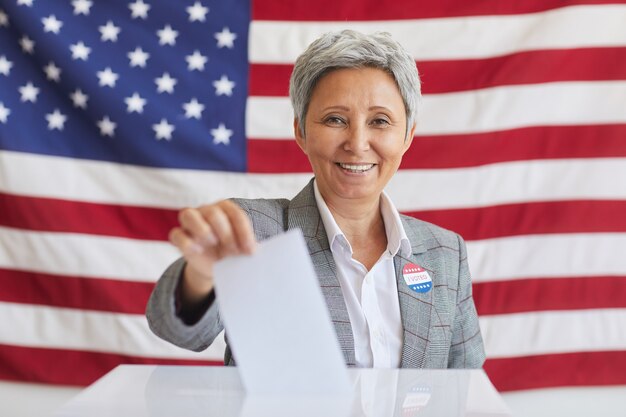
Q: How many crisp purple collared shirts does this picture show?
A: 0